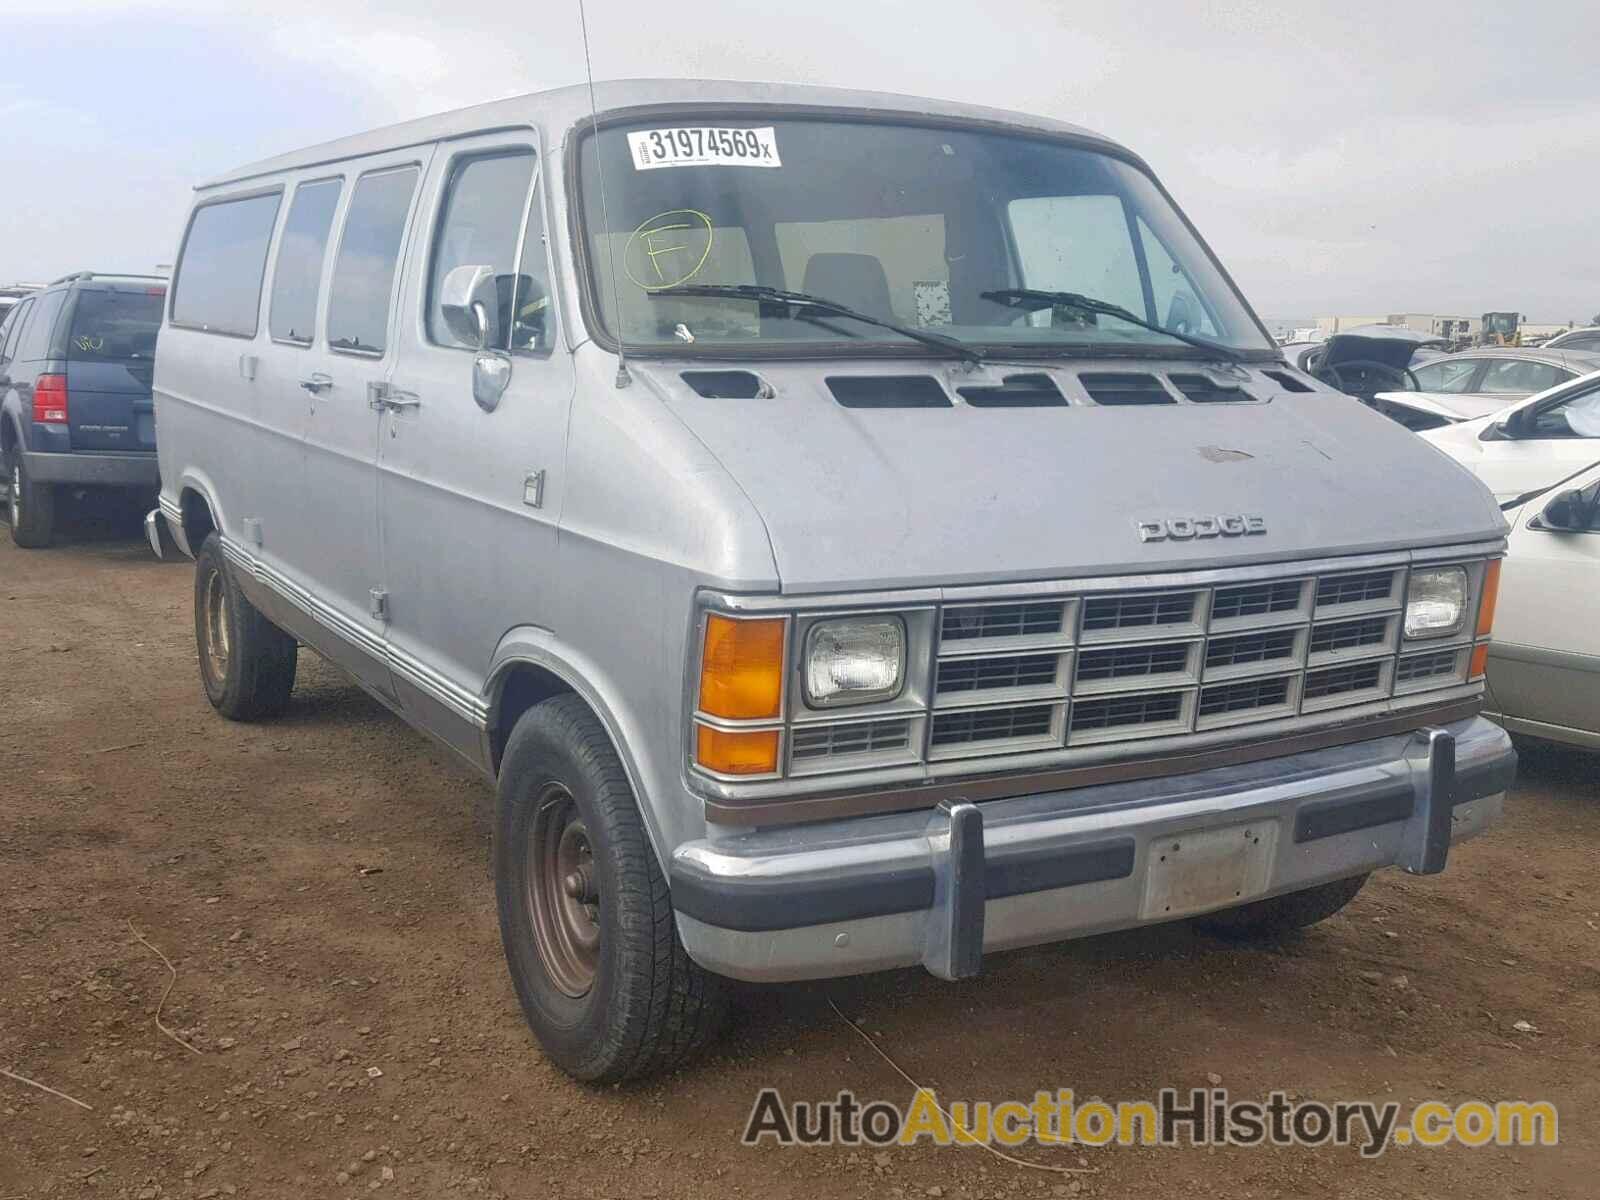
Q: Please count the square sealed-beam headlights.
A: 2